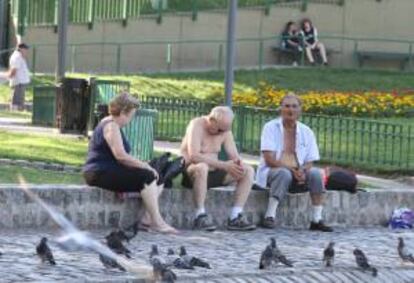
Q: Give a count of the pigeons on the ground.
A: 13